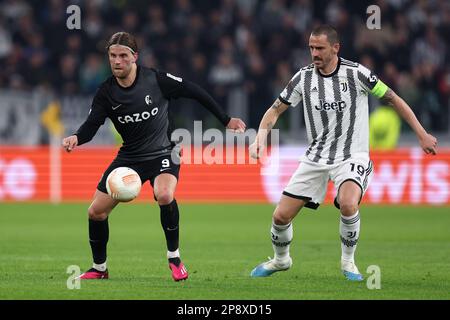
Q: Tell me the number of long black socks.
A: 2